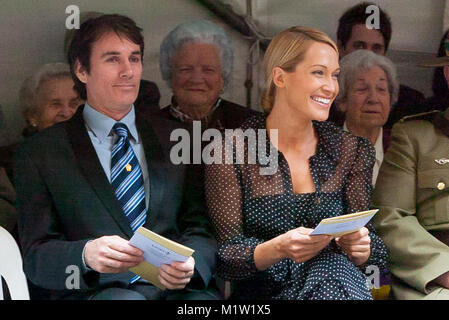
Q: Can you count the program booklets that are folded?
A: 2